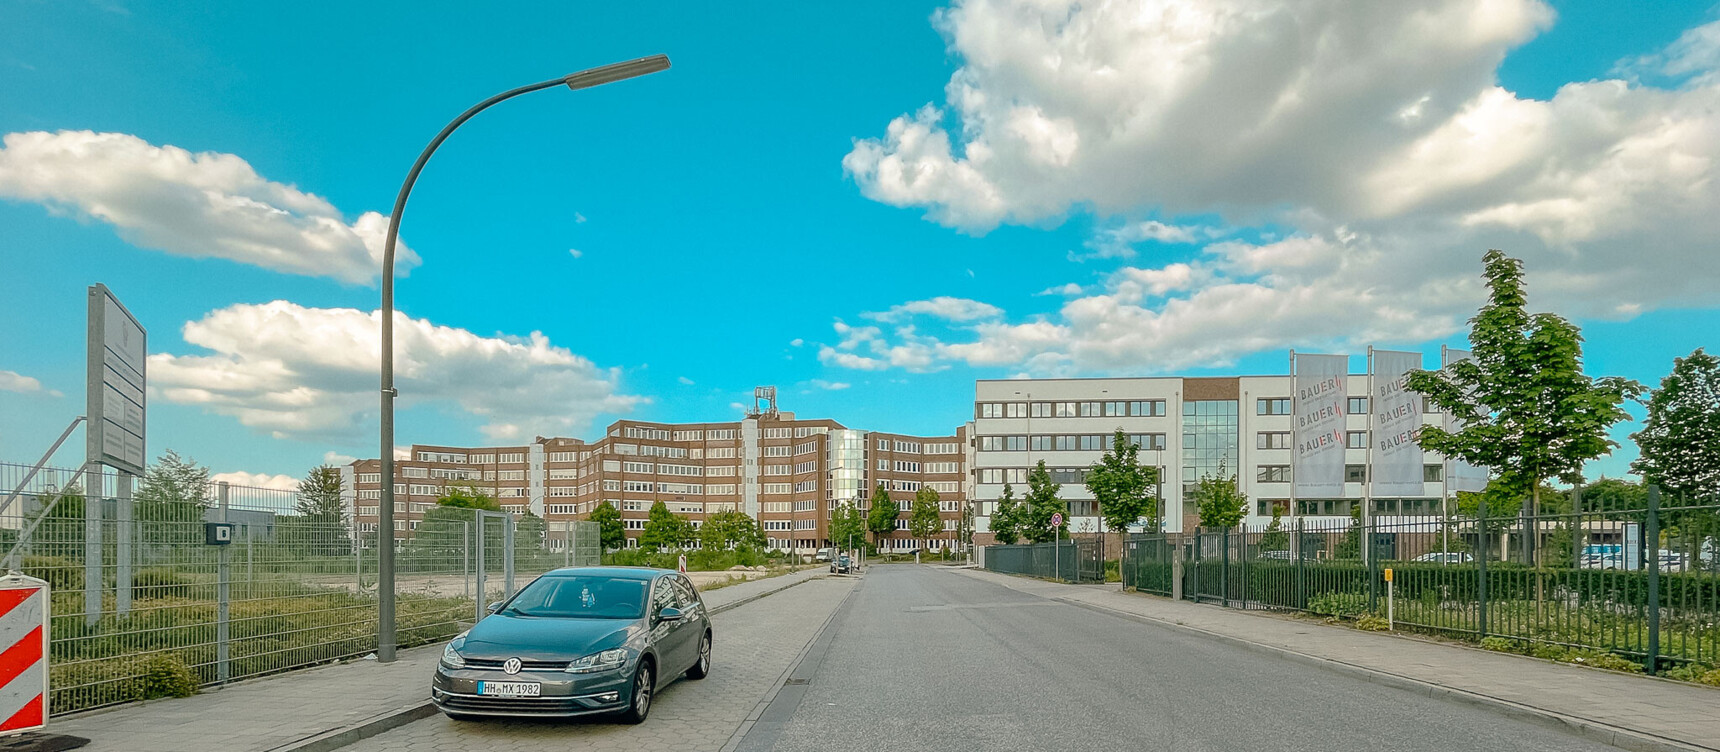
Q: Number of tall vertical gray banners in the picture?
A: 3